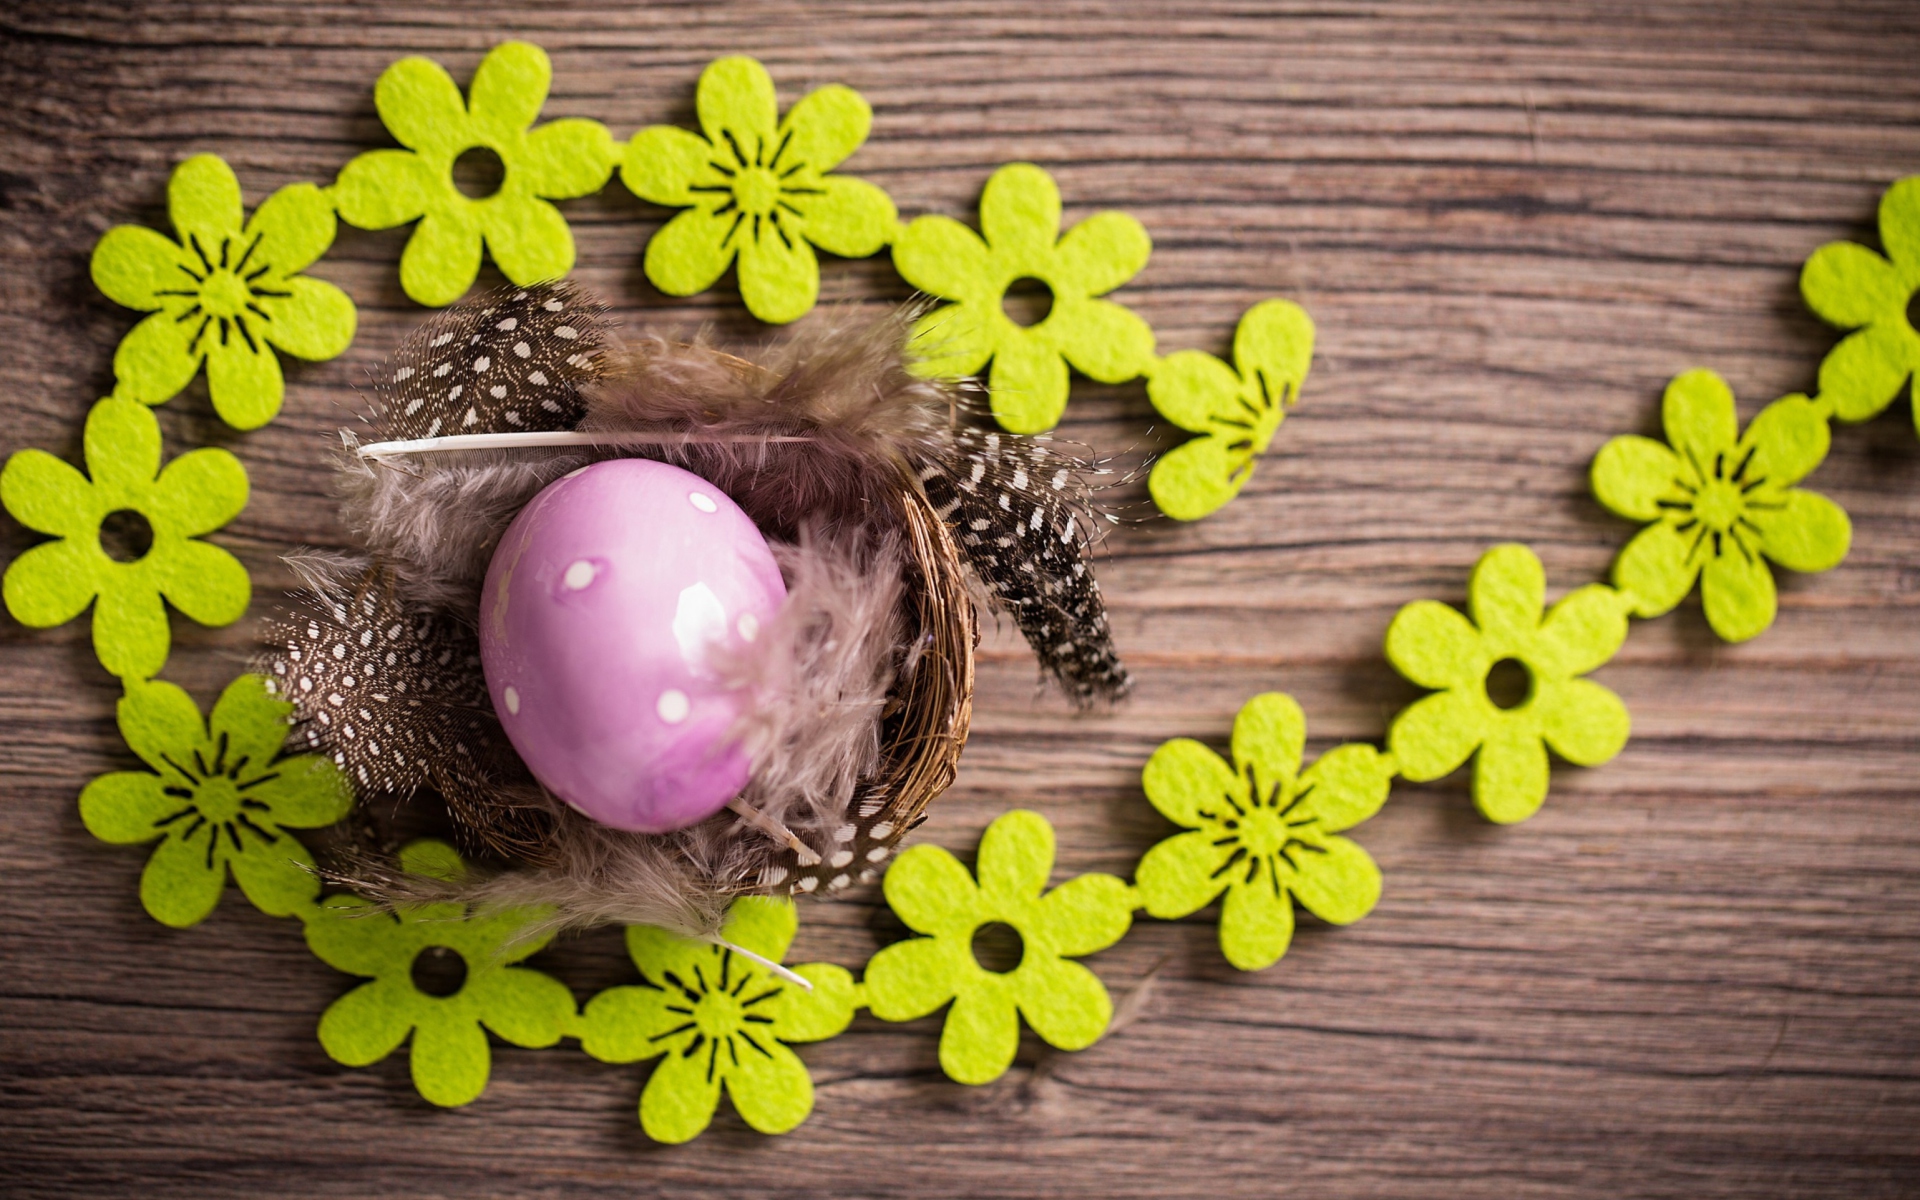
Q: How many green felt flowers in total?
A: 14